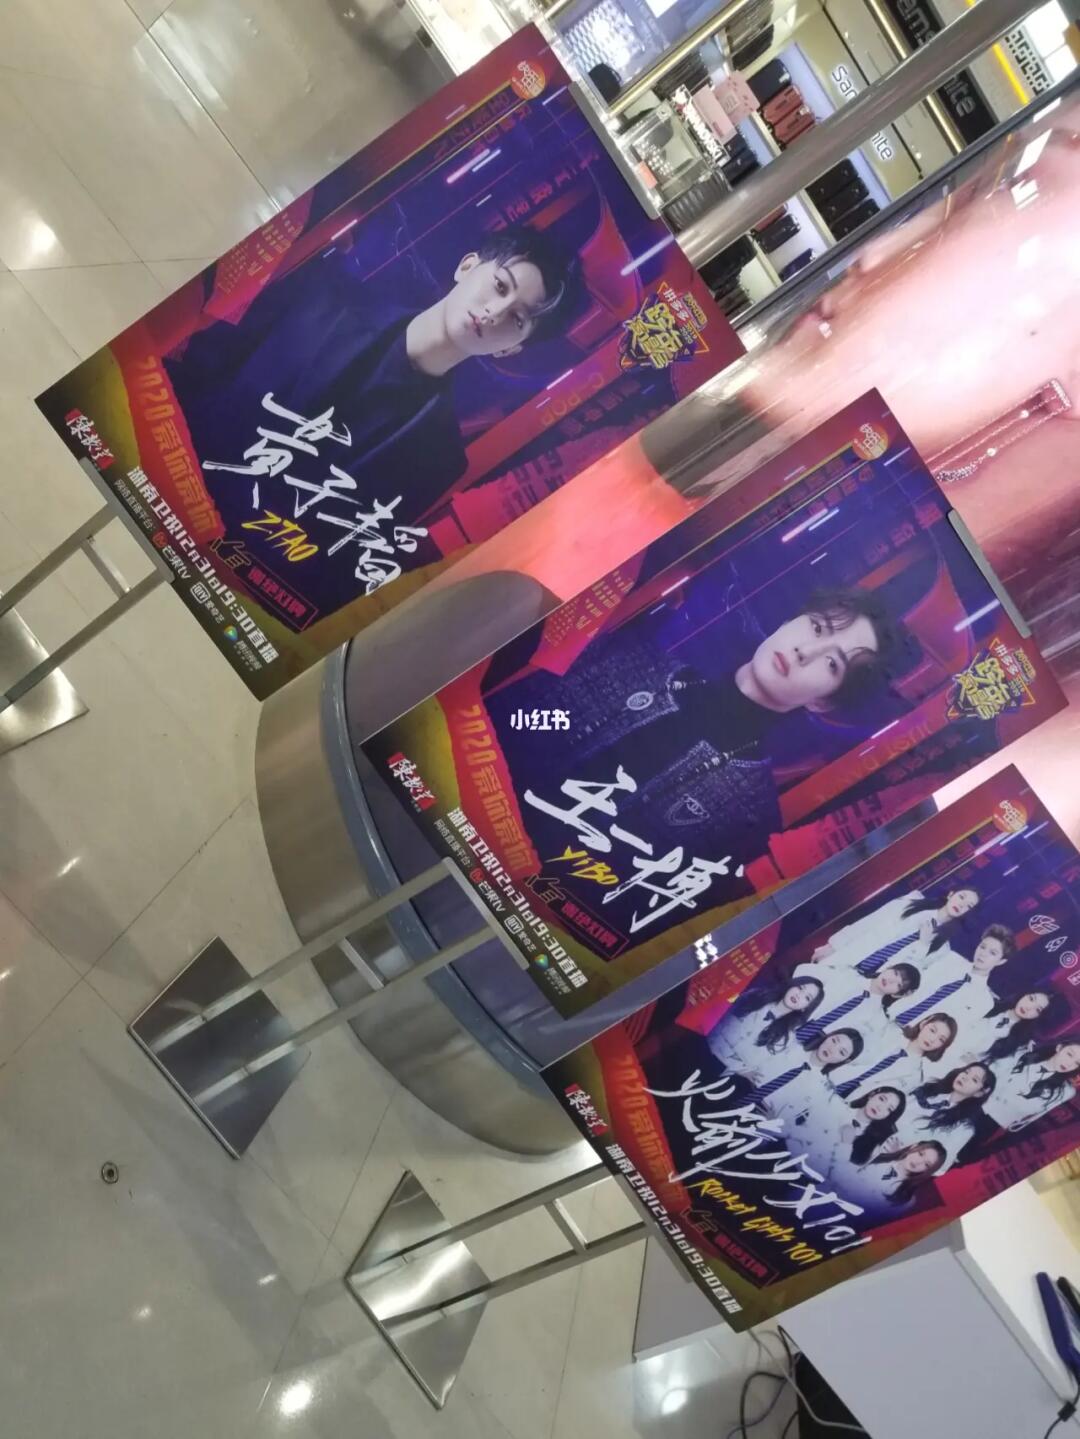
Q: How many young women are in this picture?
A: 11